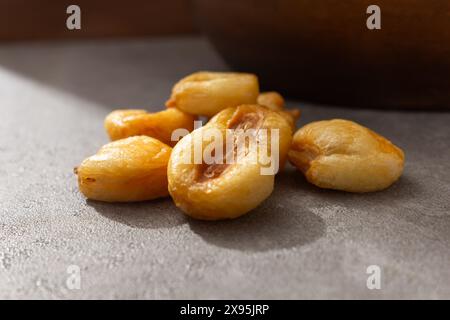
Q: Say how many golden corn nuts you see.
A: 6